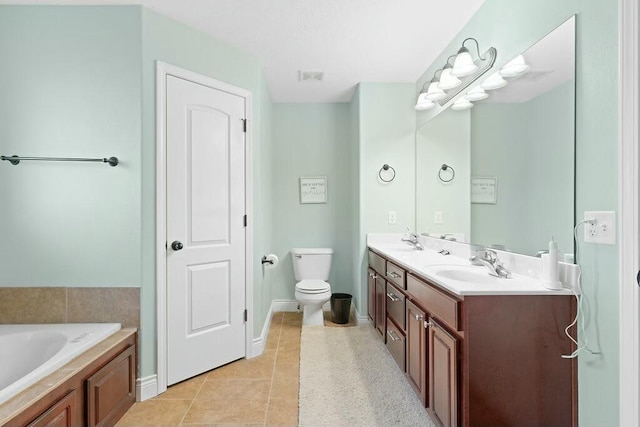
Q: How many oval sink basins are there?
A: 2